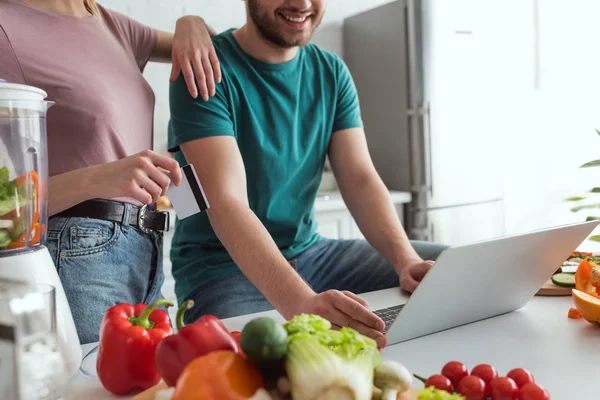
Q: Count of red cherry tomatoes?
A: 7